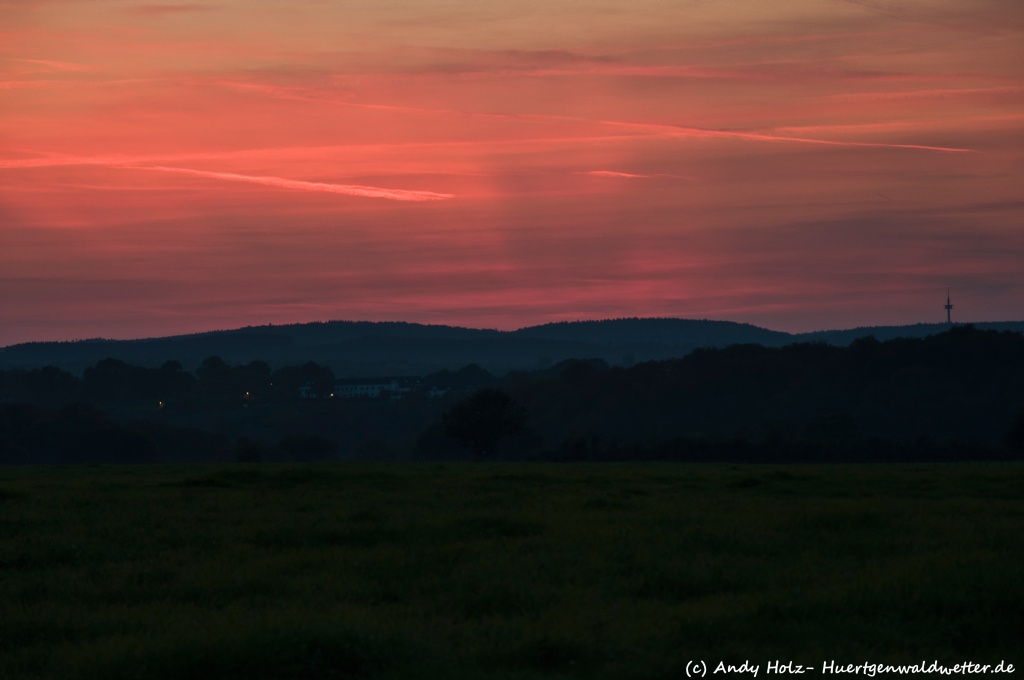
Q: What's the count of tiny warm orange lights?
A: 3